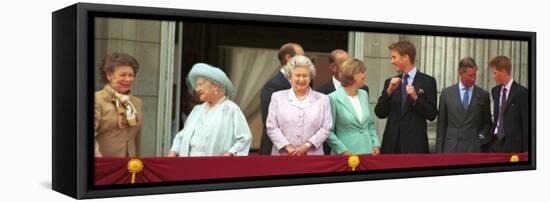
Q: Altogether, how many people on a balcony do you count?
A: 9